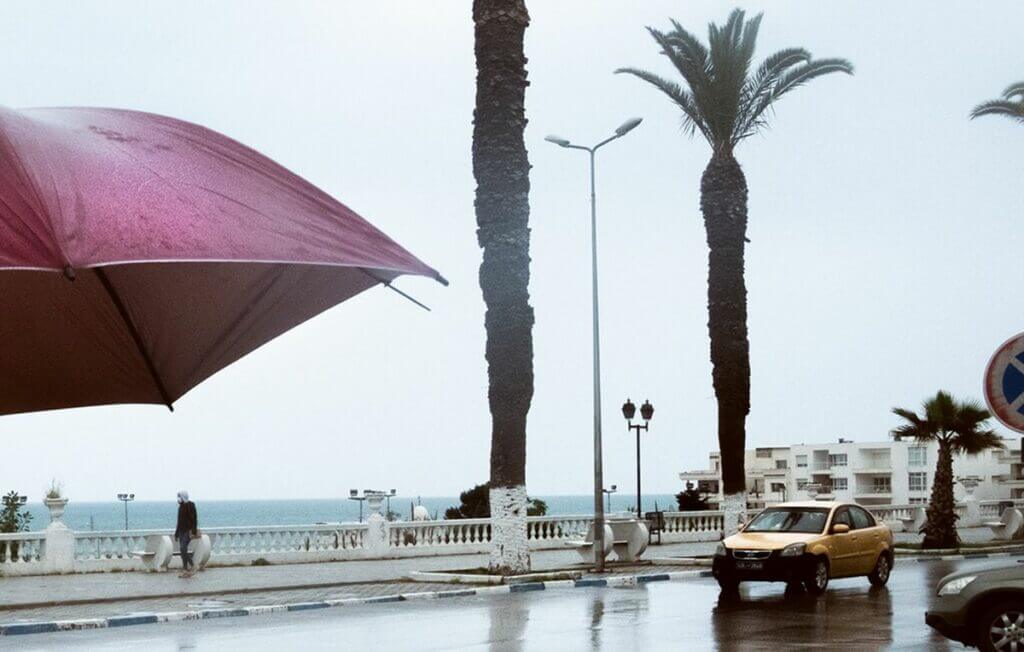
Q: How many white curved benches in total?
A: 4